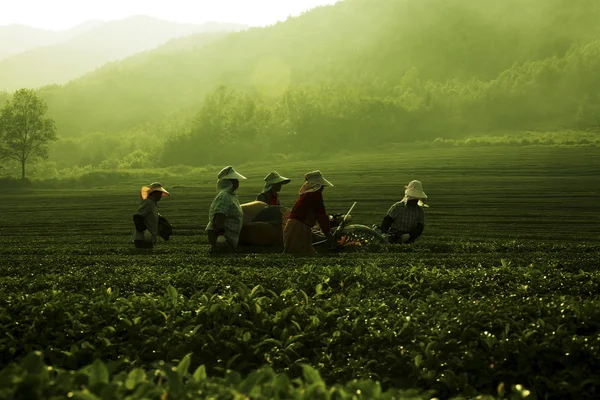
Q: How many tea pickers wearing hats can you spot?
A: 5